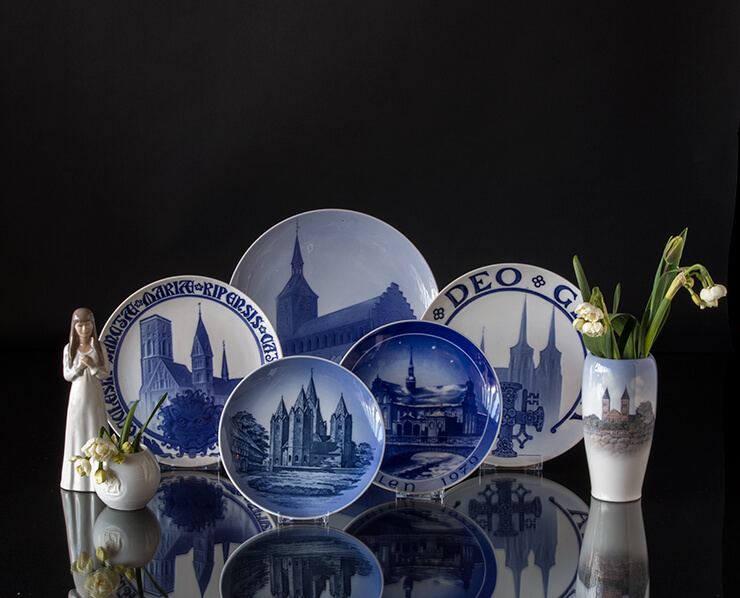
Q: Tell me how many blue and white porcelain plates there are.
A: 5